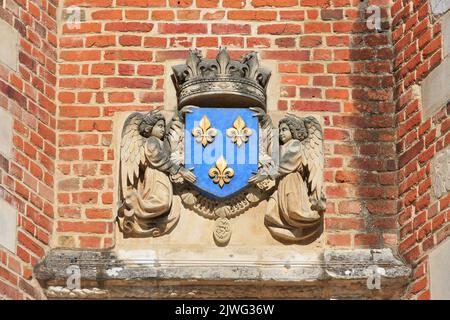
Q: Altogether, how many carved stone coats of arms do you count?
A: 1